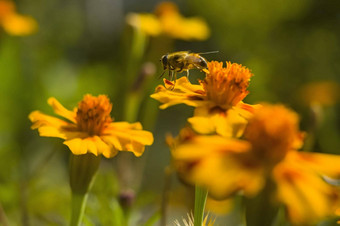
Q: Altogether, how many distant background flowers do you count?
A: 3